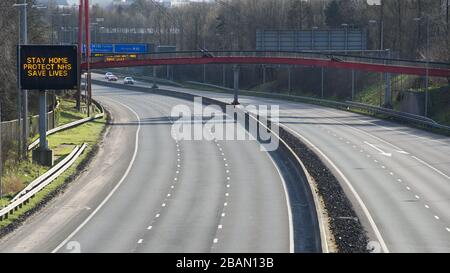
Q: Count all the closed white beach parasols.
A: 0